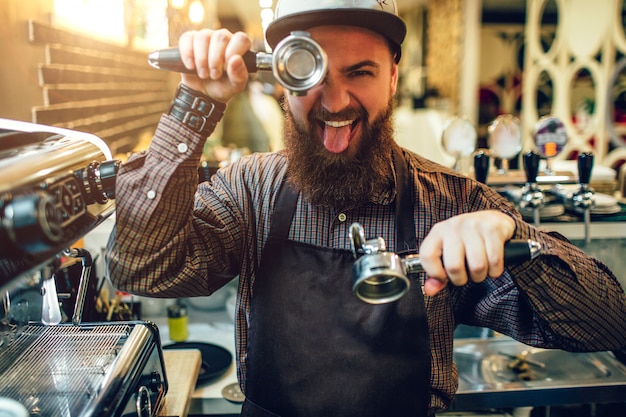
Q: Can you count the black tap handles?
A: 3